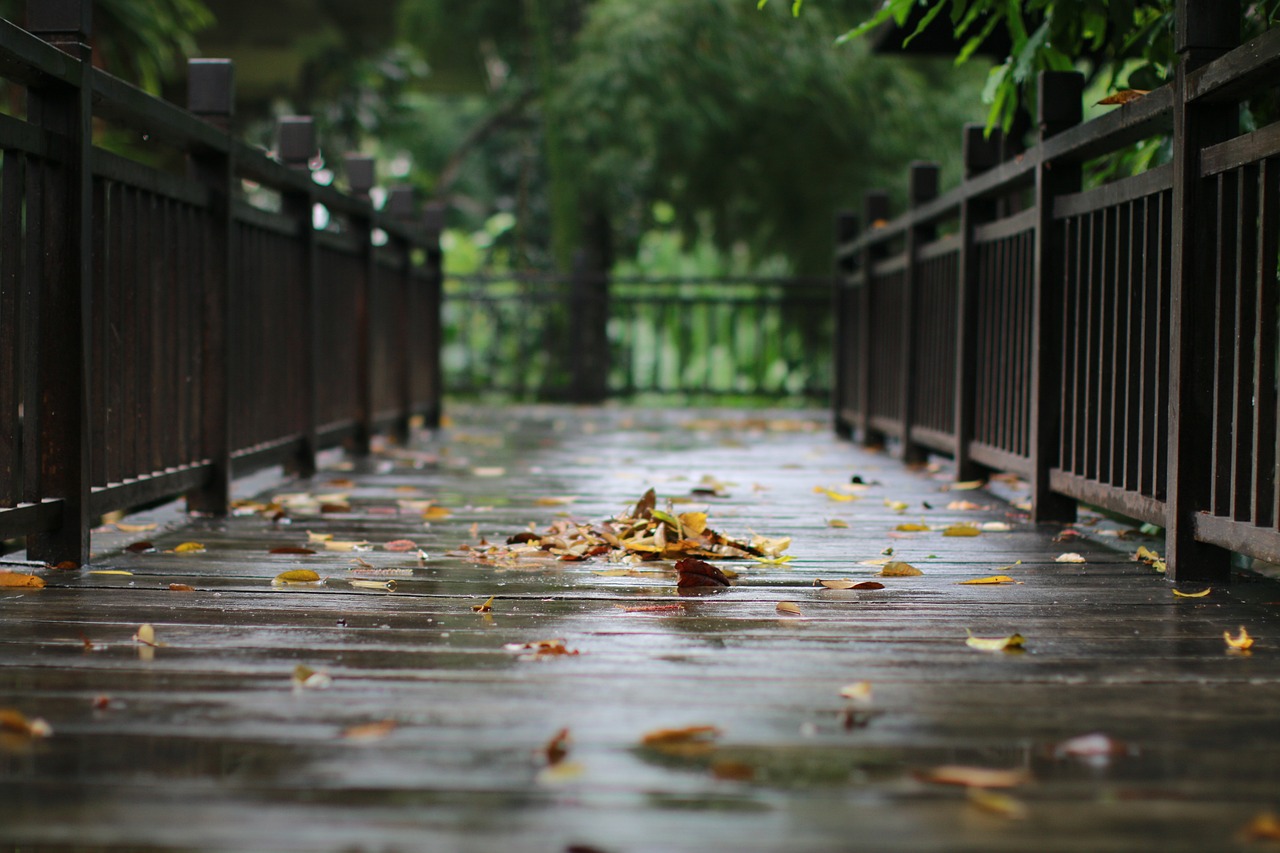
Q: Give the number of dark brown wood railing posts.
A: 12